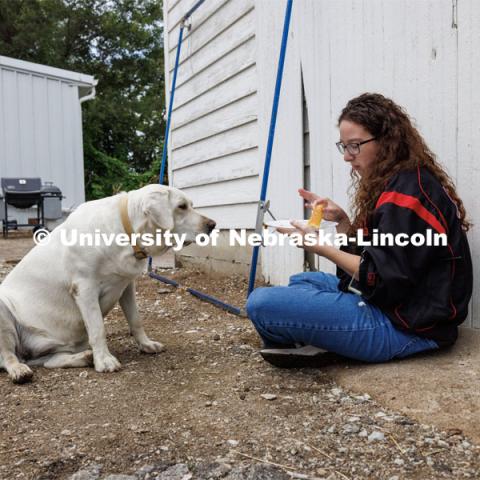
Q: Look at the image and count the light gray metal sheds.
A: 1